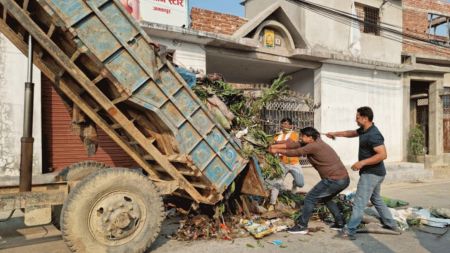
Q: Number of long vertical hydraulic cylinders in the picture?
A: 1